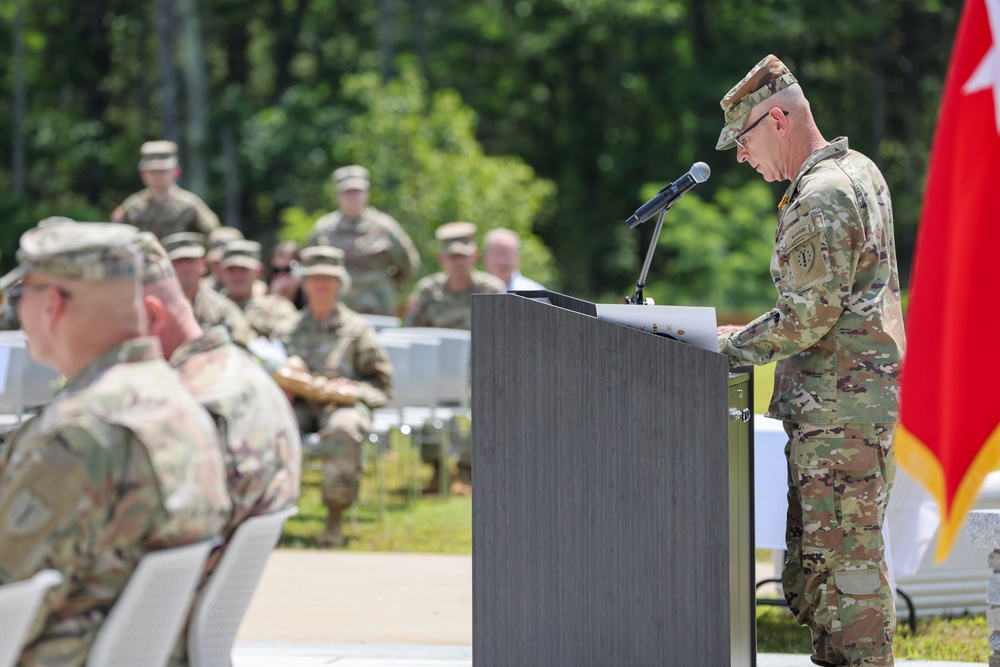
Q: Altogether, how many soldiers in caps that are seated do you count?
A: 7